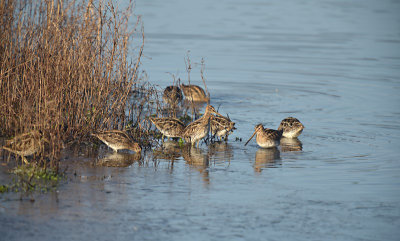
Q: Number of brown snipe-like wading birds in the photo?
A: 9